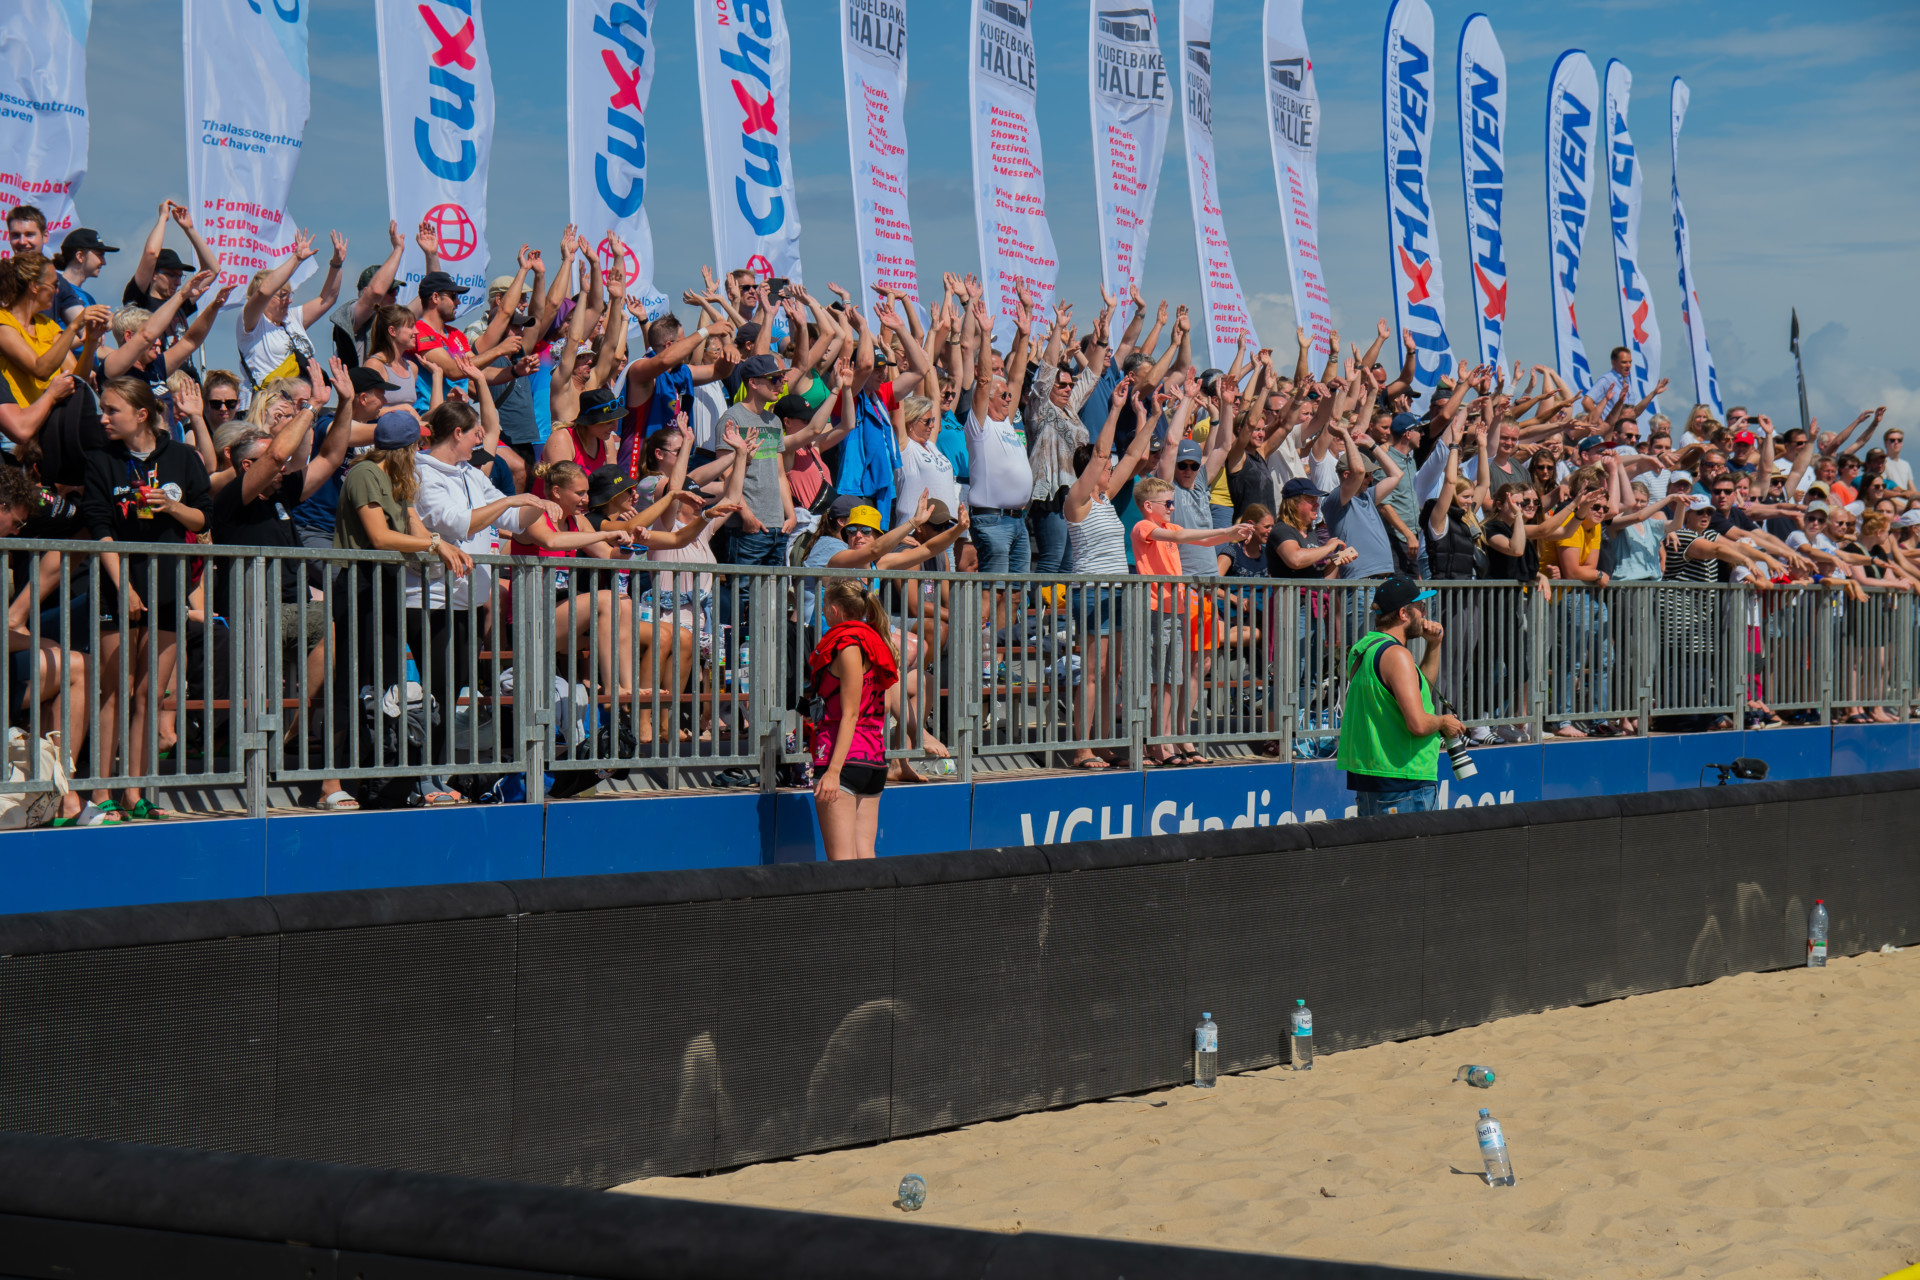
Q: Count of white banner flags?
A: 15